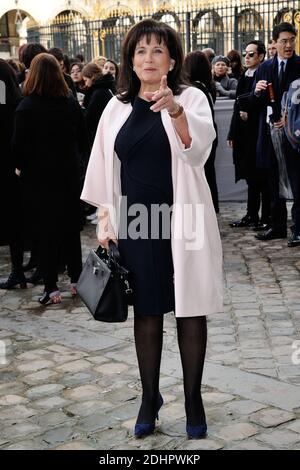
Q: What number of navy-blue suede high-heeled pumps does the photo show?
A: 2